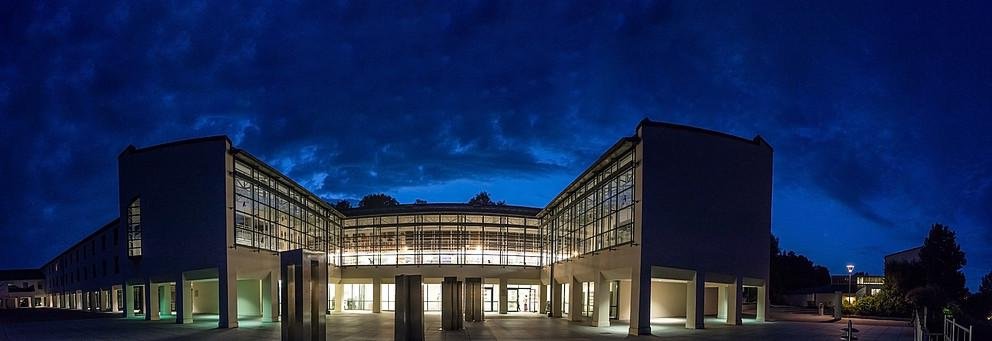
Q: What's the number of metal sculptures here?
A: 4